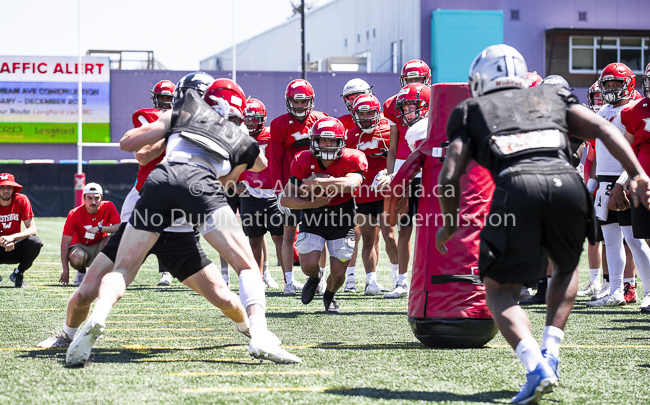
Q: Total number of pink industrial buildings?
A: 0